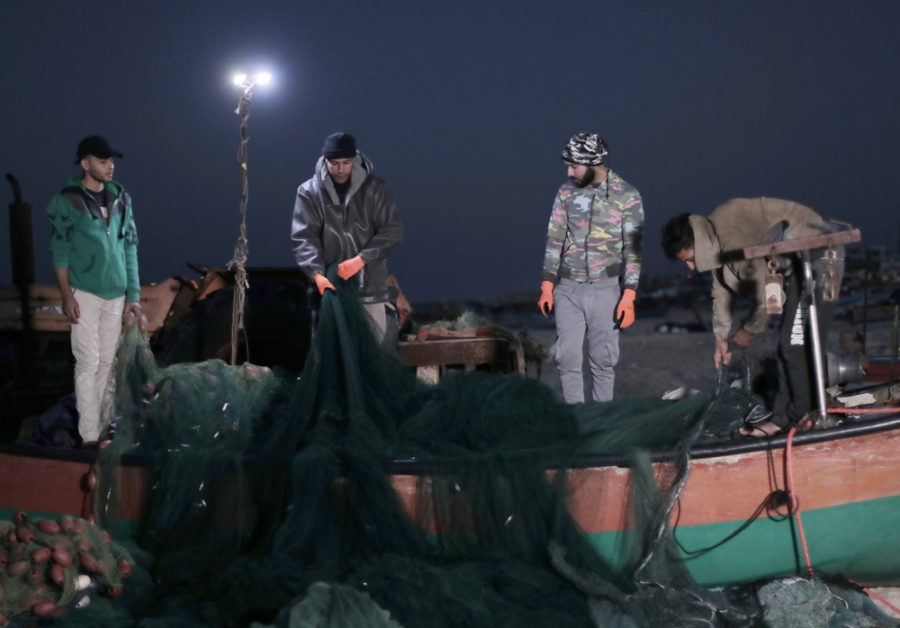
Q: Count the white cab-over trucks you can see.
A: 0